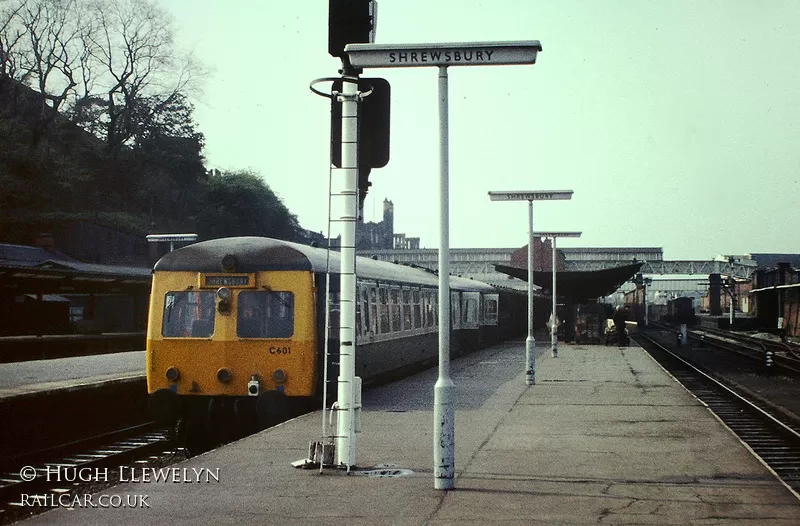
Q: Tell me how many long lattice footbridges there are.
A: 1